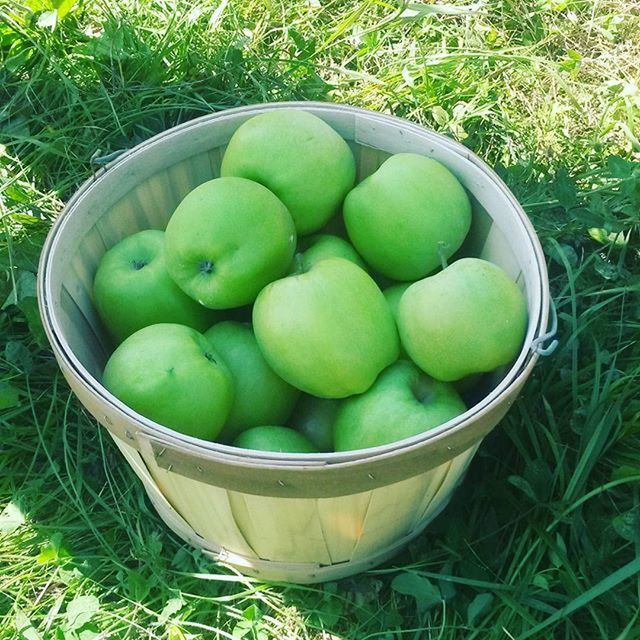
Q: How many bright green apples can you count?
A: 13